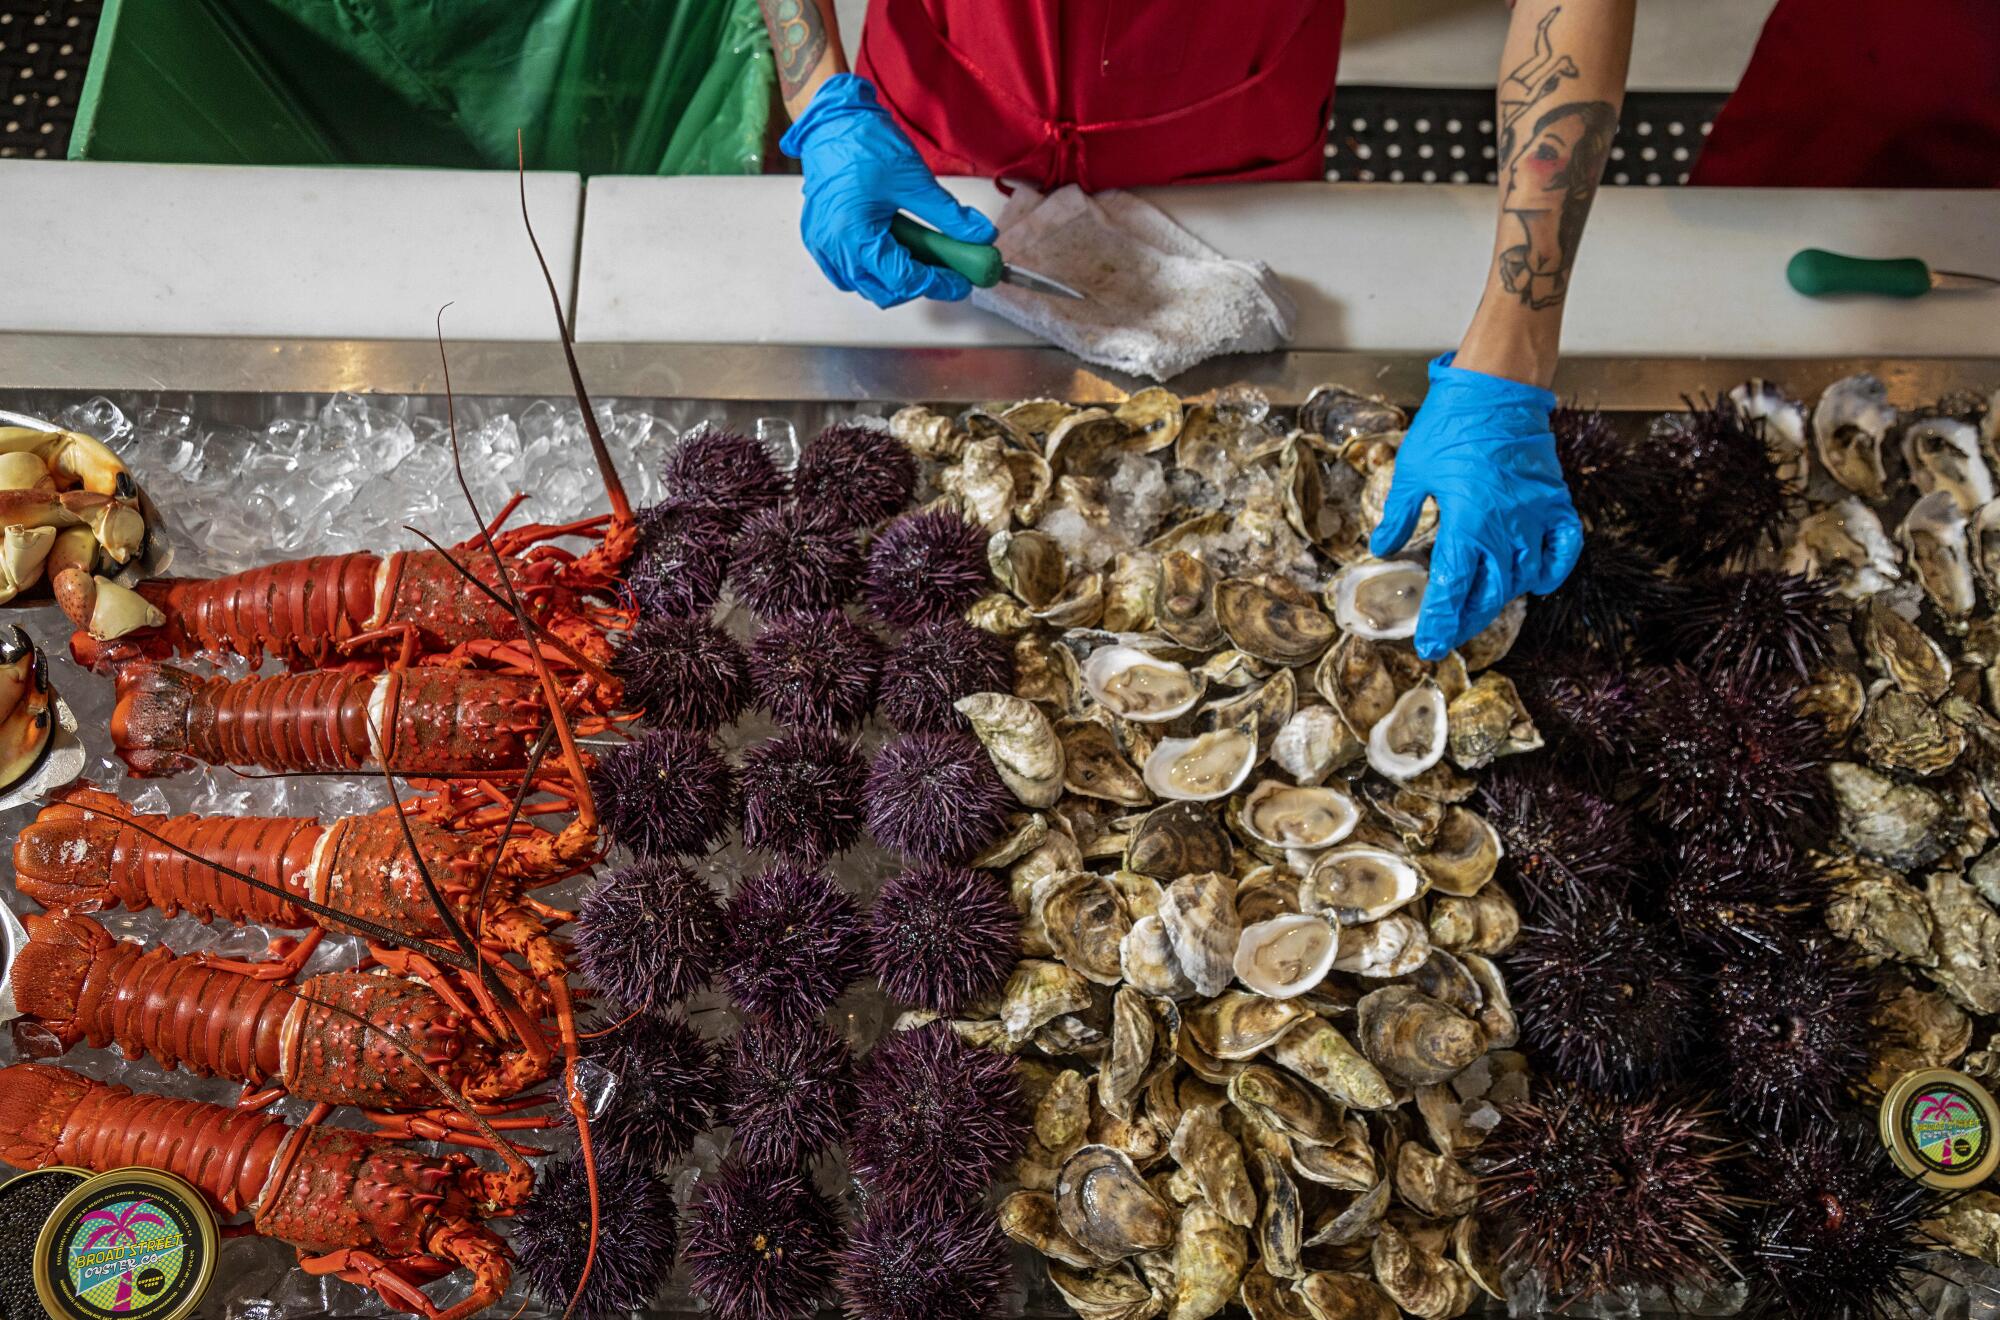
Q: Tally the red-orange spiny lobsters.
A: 5